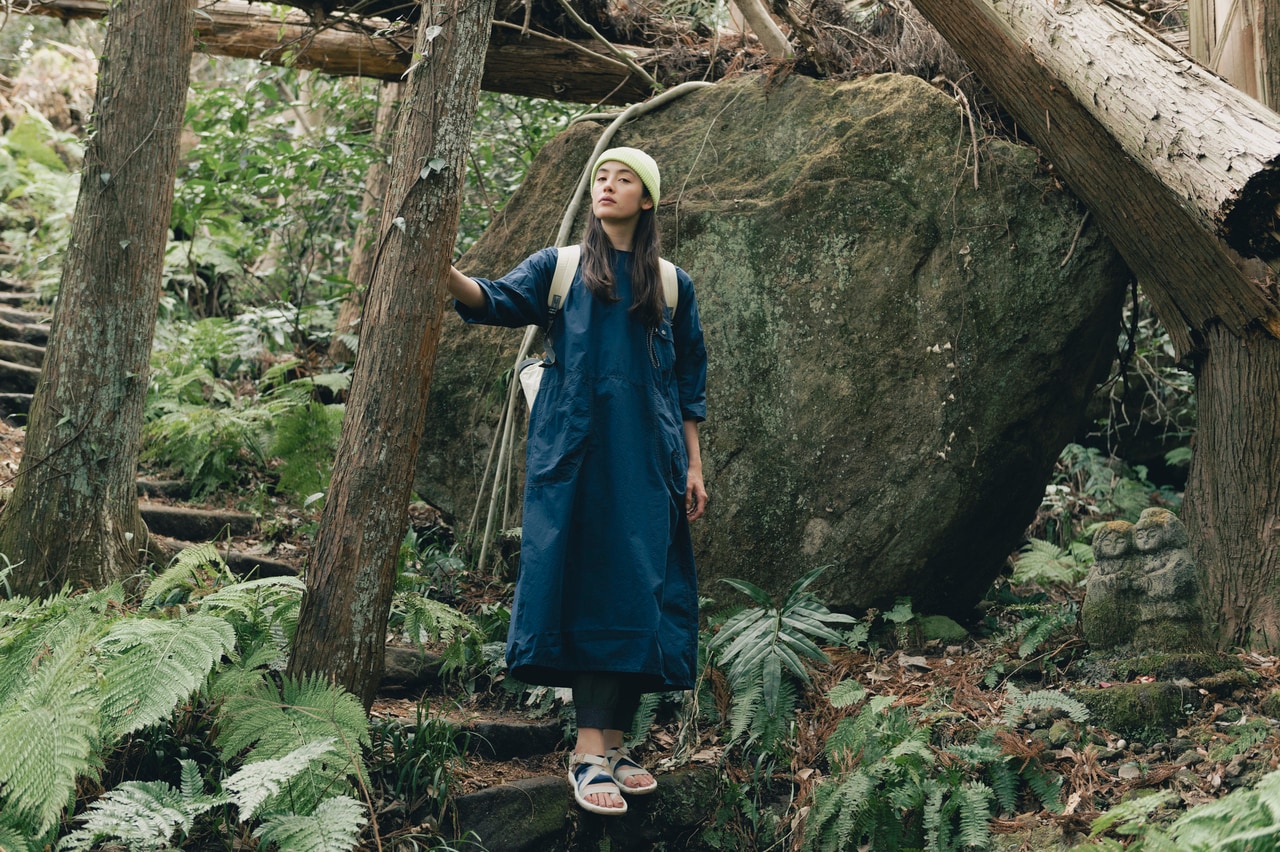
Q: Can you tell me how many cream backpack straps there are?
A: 2